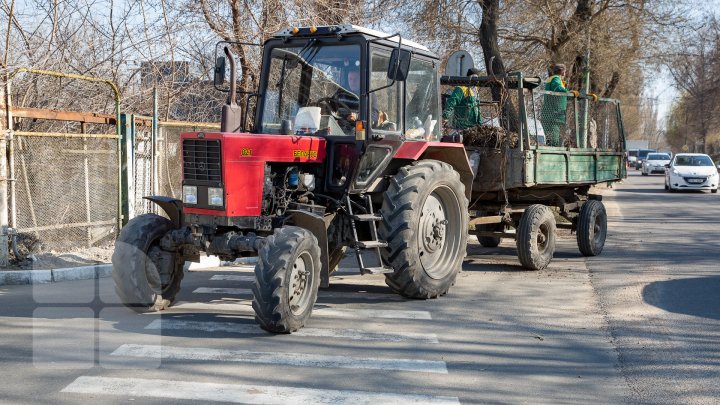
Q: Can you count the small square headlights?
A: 2